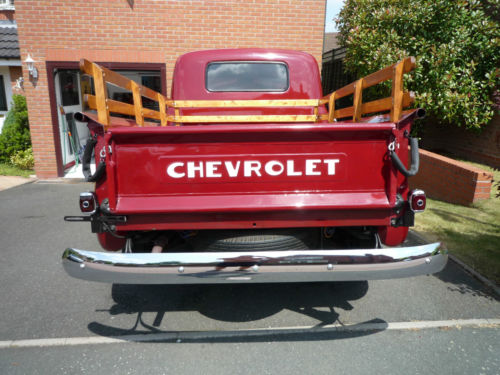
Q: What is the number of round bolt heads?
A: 5